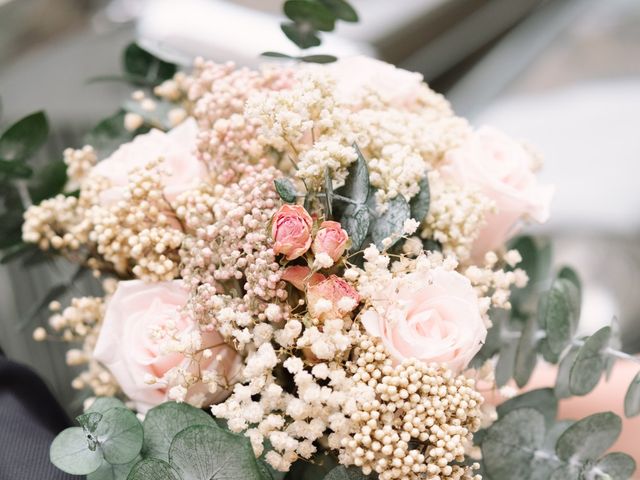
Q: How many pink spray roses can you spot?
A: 3